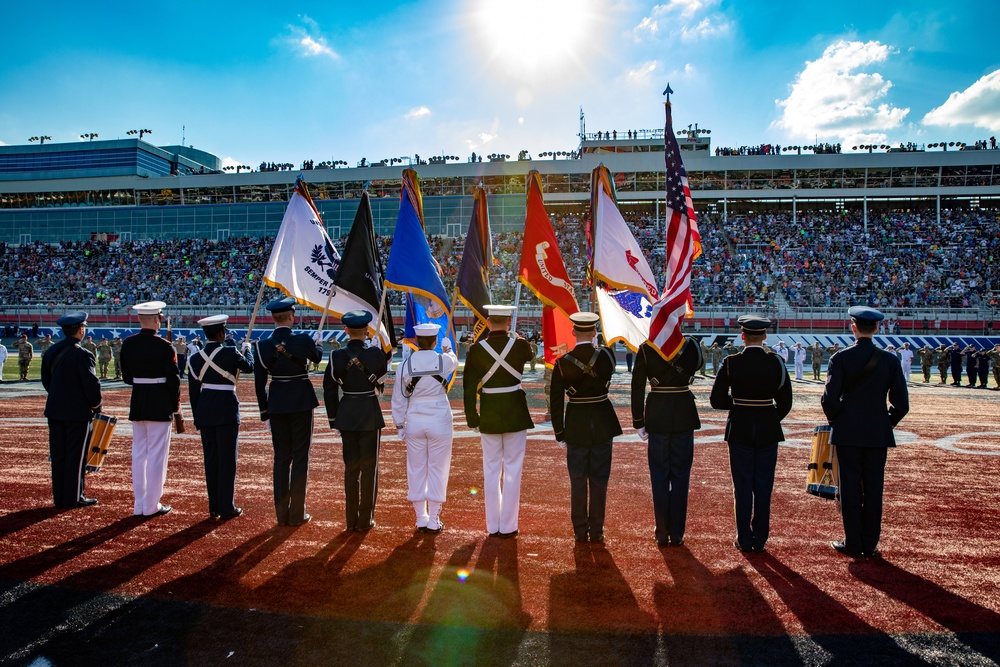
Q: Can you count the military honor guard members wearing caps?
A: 10